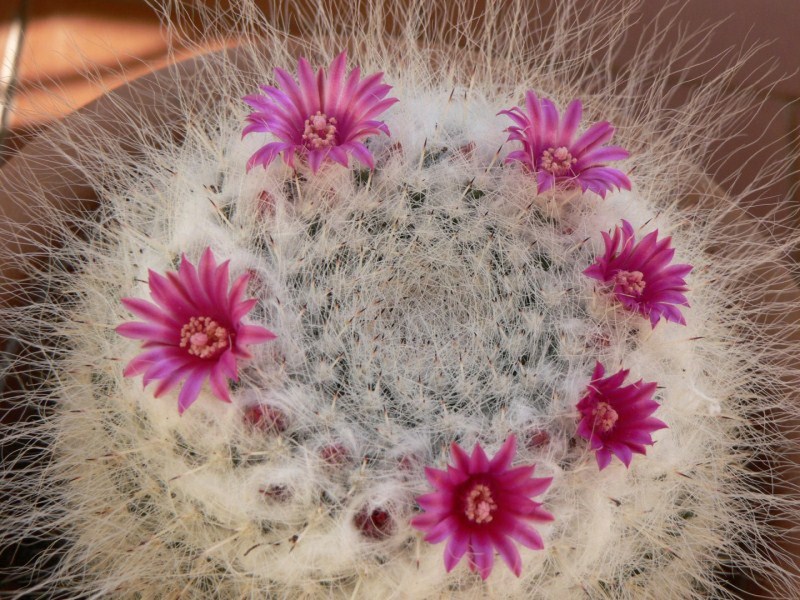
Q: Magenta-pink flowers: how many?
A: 6